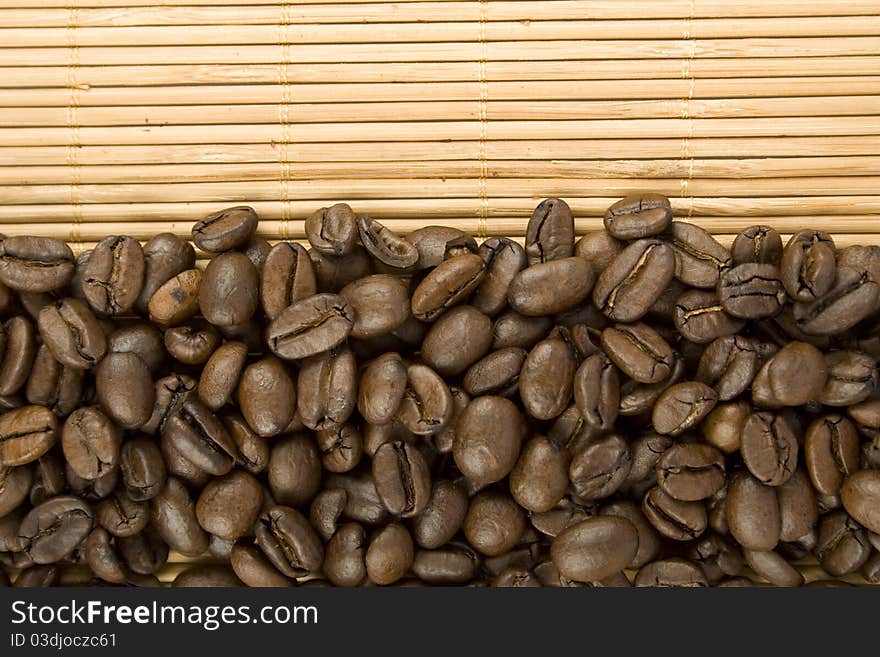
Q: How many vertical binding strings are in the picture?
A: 4